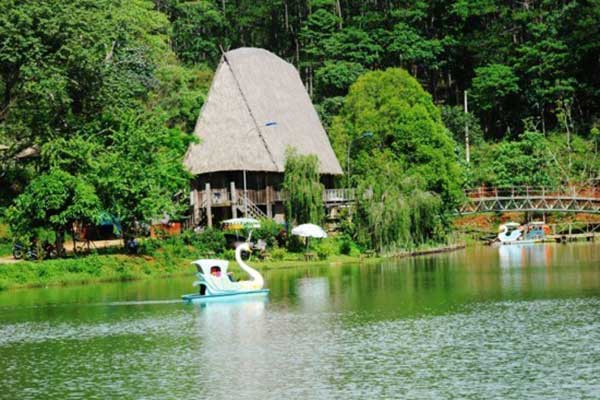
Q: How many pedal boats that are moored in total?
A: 2